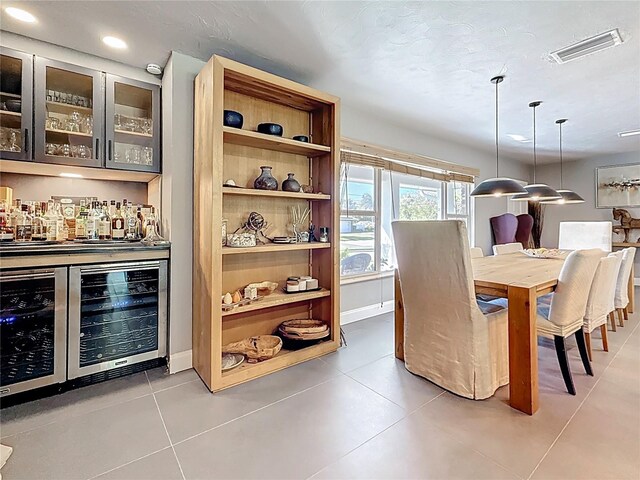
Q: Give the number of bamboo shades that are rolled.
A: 3